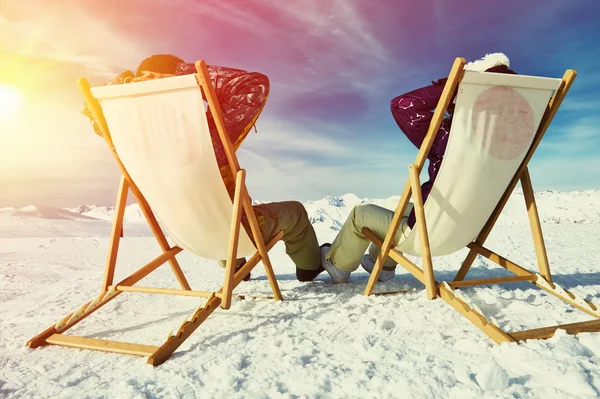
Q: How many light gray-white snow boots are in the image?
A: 2